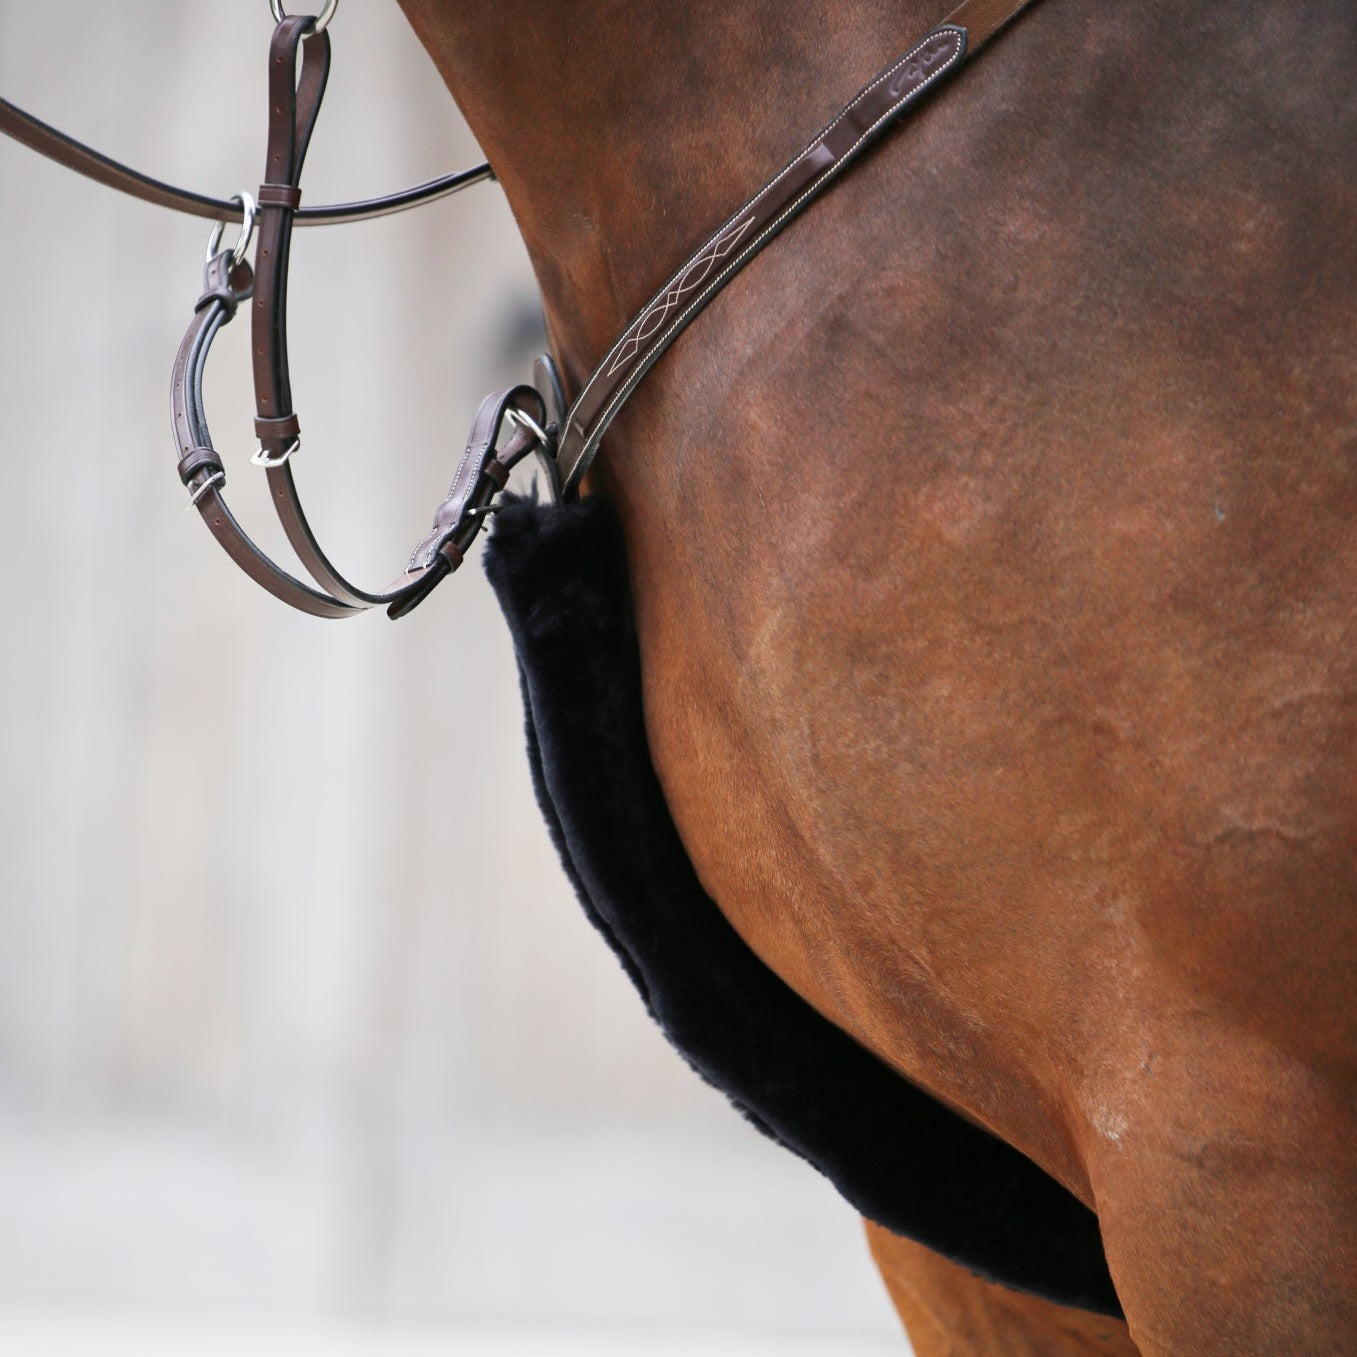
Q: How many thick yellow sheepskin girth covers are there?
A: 0